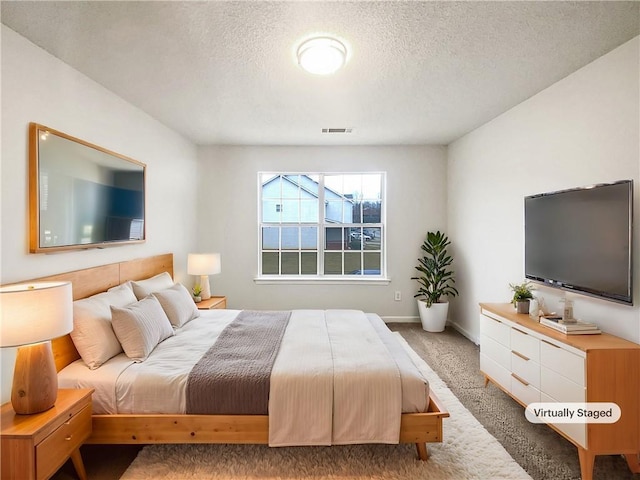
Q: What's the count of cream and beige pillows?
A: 4